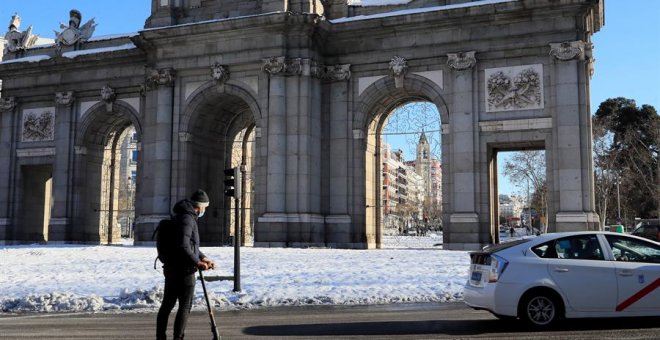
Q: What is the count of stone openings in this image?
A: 5